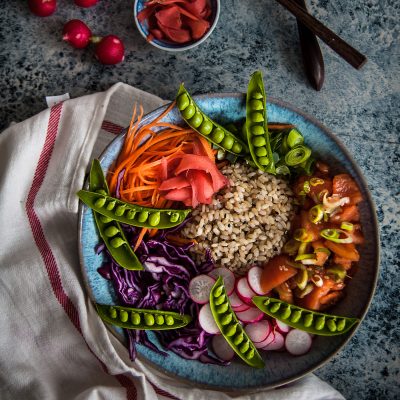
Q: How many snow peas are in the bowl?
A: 7